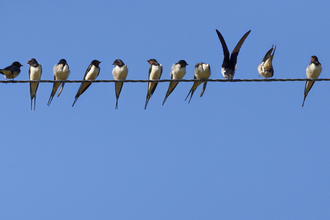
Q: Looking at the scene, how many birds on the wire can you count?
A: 11